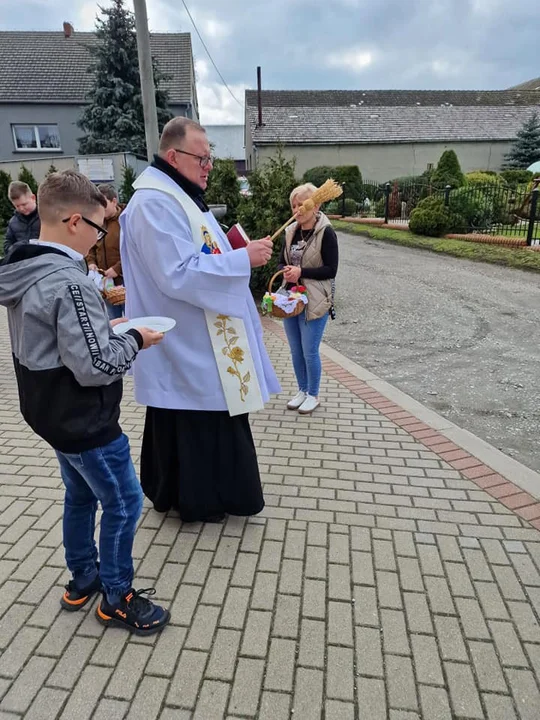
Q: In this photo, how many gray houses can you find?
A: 2